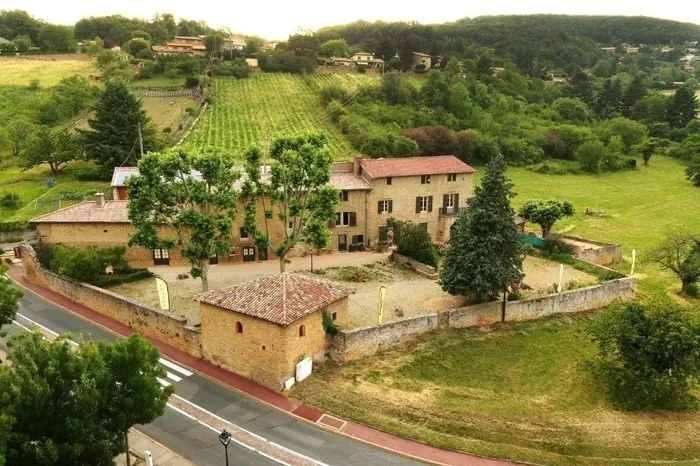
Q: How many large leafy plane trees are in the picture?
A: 2